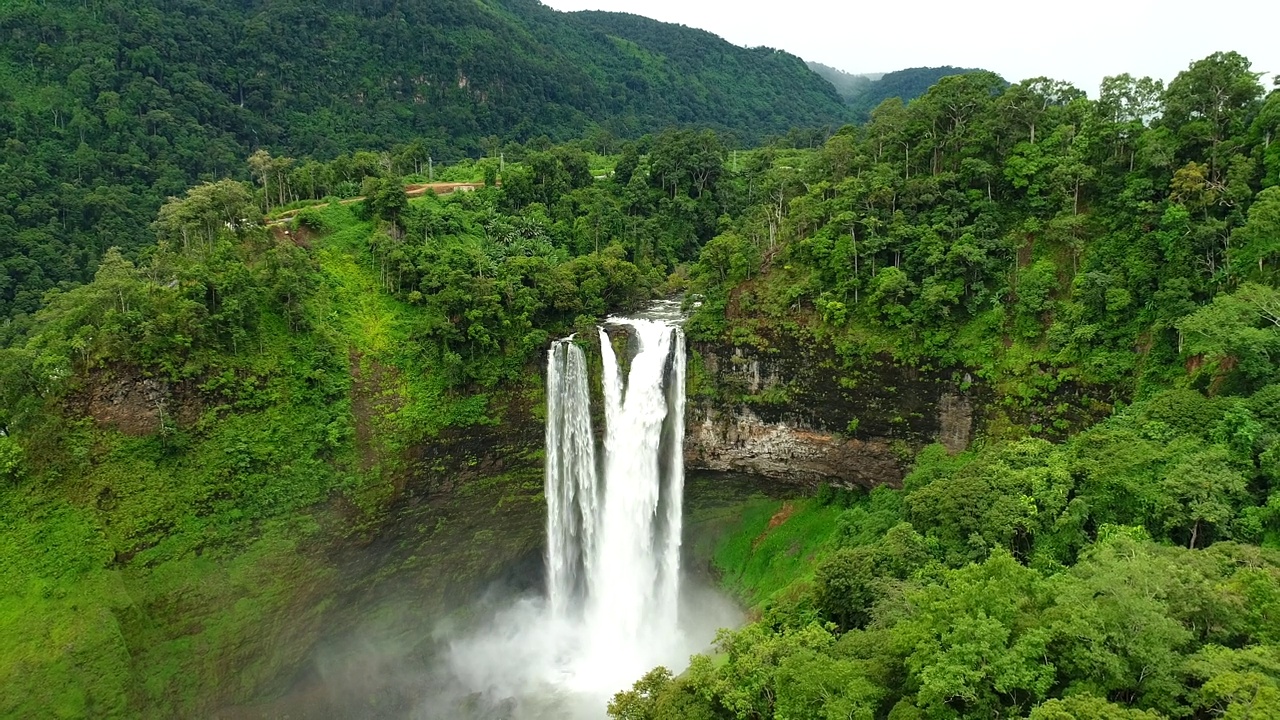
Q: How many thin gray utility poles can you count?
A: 3